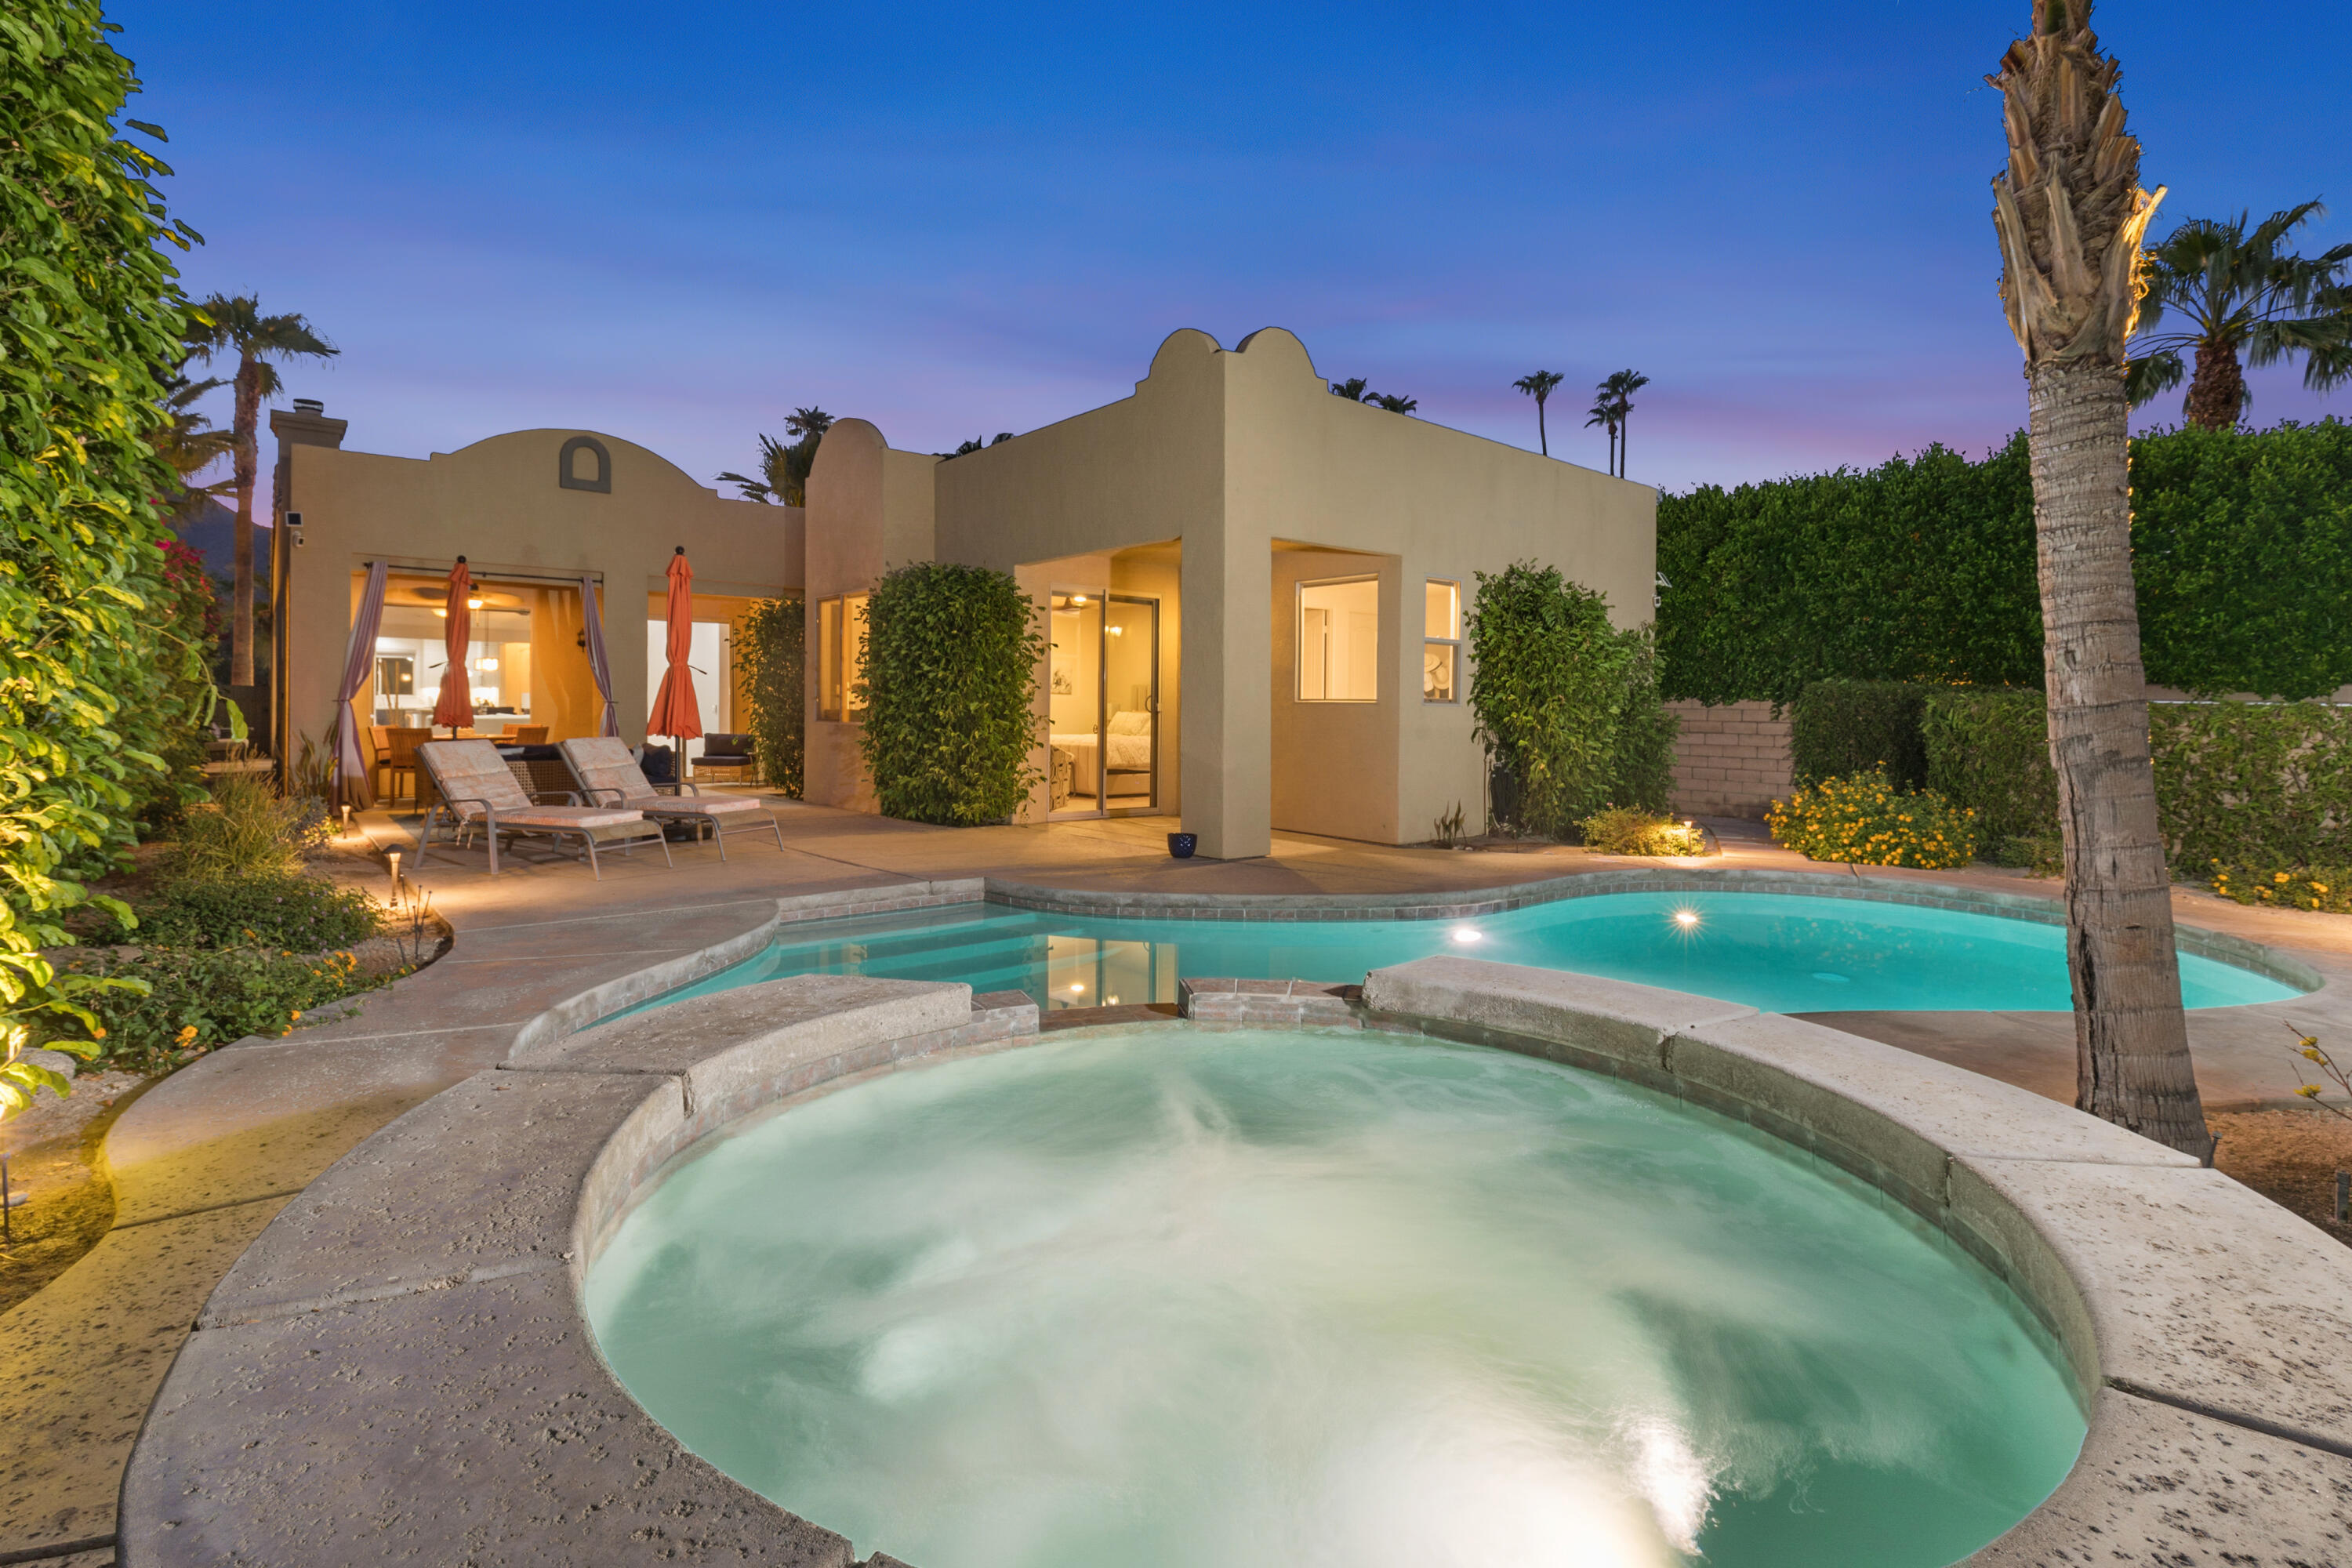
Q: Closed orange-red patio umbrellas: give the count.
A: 2